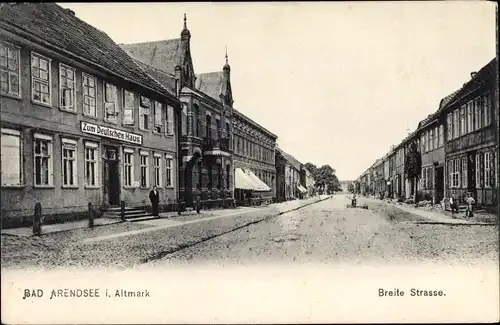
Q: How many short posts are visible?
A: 5